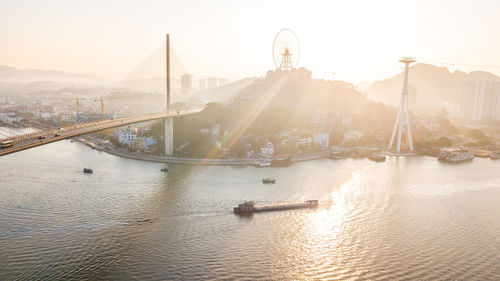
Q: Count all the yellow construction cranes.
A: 2